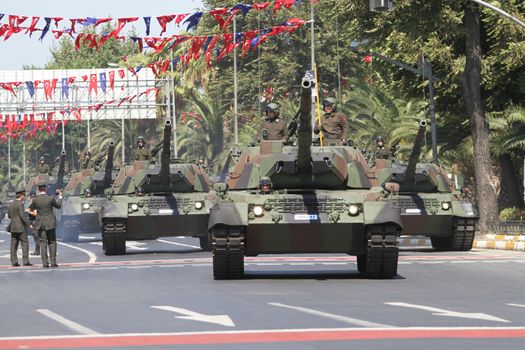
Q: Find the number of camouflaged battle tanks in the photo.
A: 5